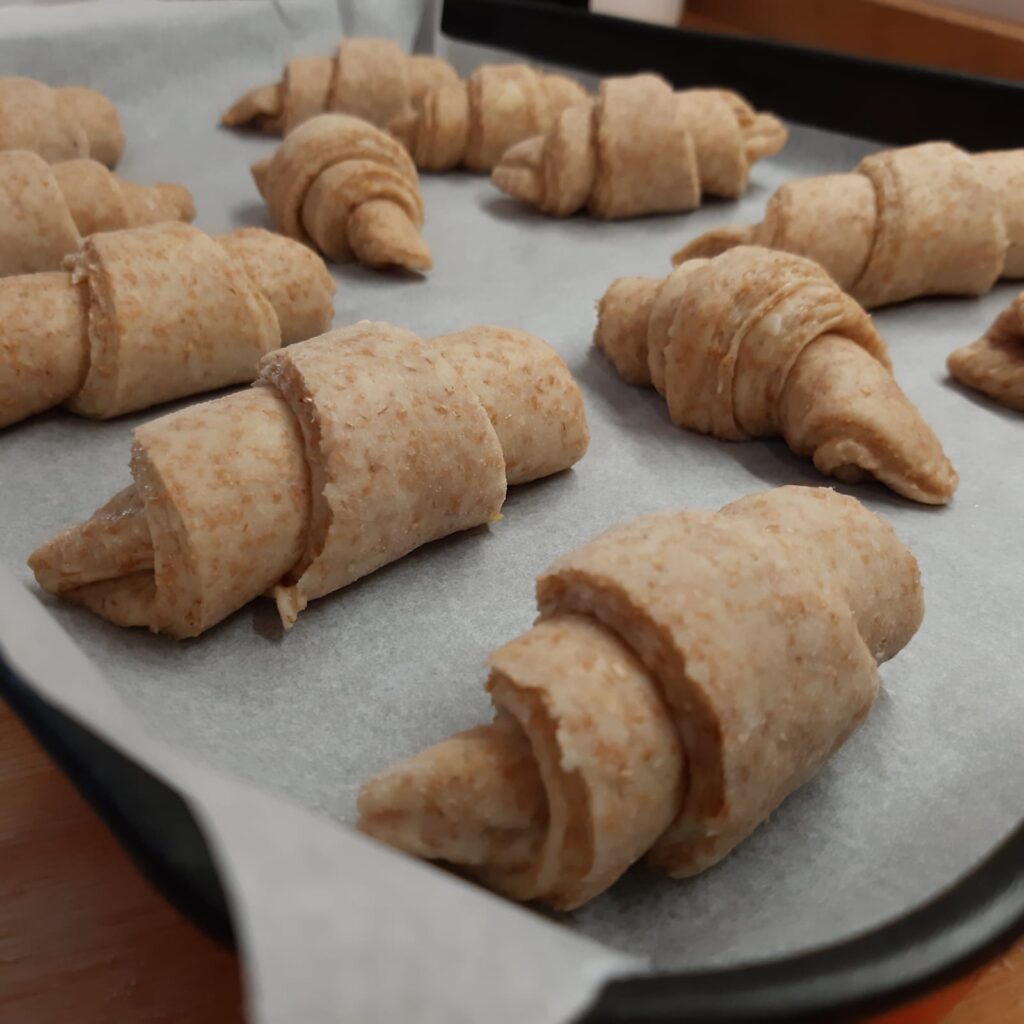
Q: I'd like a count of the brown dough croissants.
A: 12